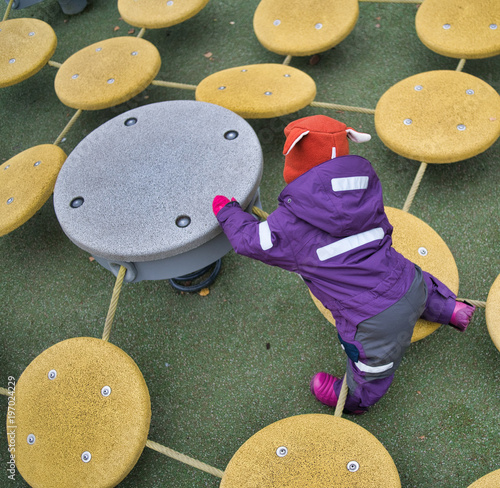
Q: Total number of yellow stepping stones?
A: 13